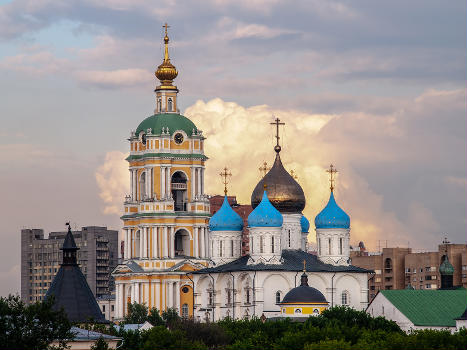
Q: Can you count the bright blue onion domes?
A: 4